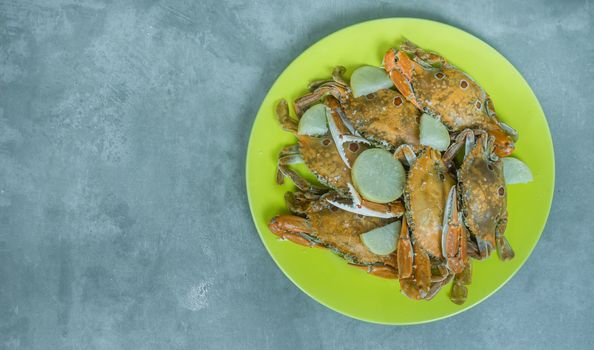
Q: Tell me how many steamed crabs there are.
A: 6